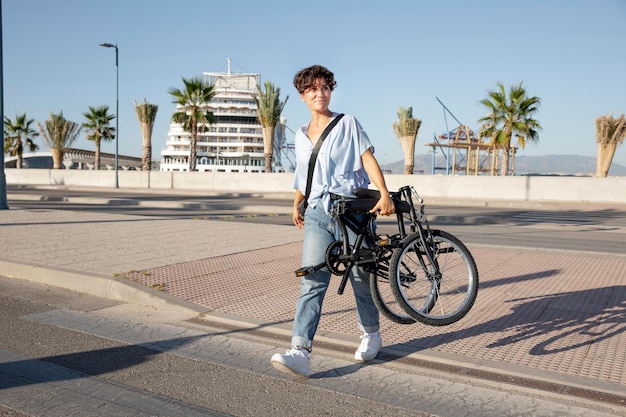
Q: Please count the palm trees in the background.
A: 9